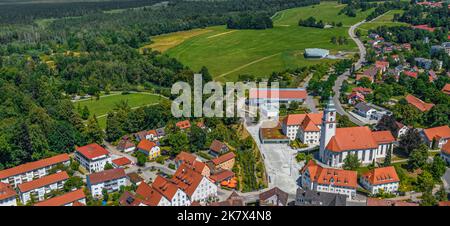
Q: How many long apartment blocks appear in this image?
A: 3